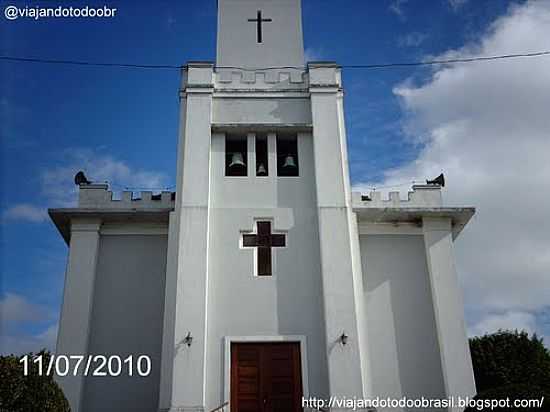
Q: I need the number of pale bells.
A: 3